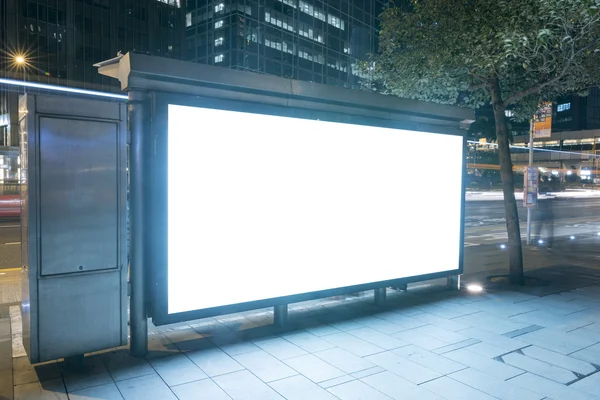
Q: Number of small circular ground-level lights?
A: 5